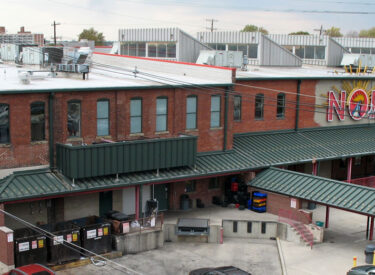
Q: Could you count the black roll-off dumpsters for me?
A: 3